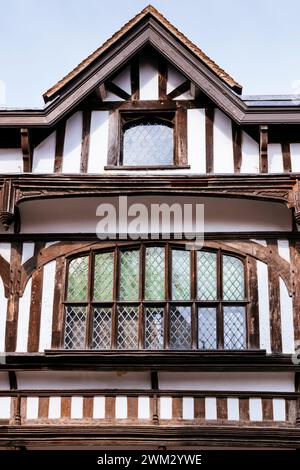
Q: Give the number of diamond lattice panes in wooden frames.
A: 15